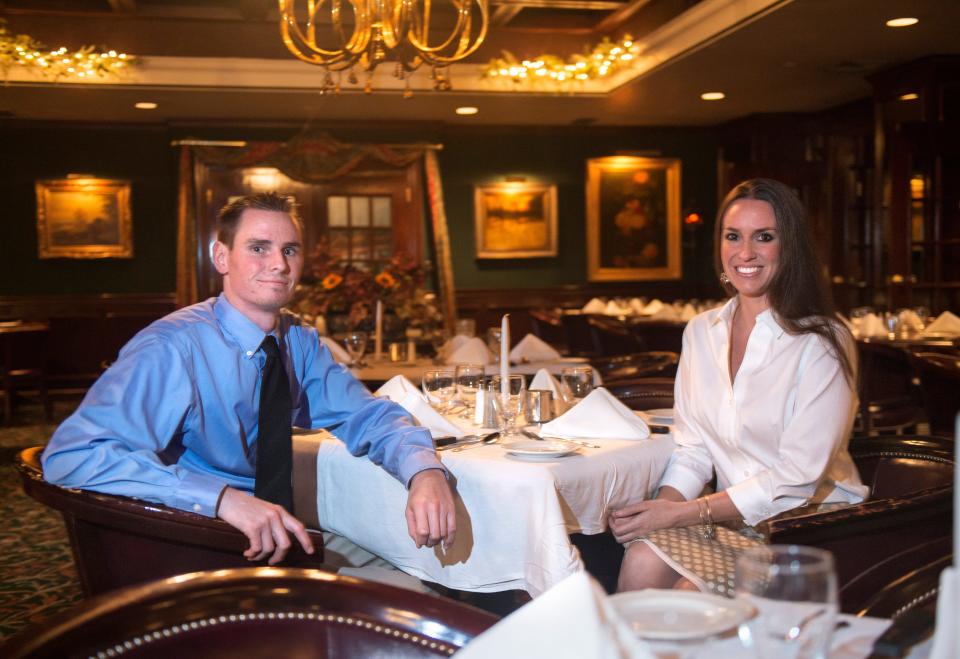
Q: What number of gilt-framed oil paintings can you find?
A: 3